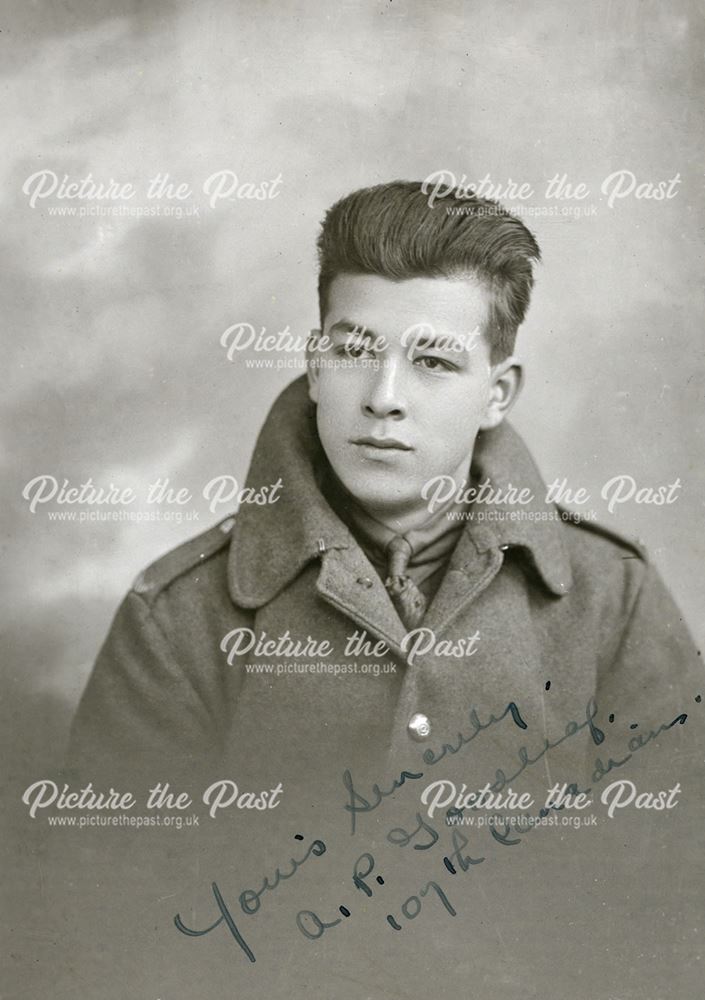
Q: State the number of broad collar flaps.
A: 2